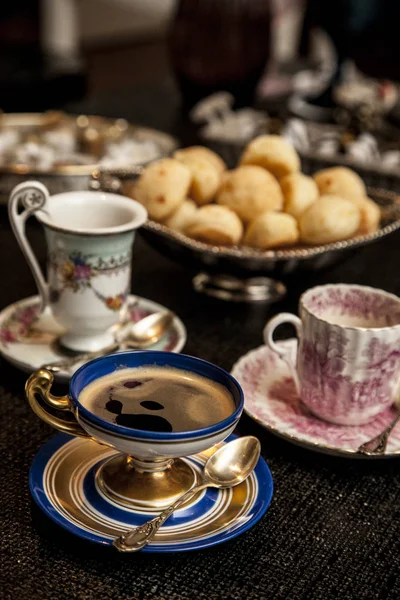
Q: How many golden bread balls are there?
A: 12